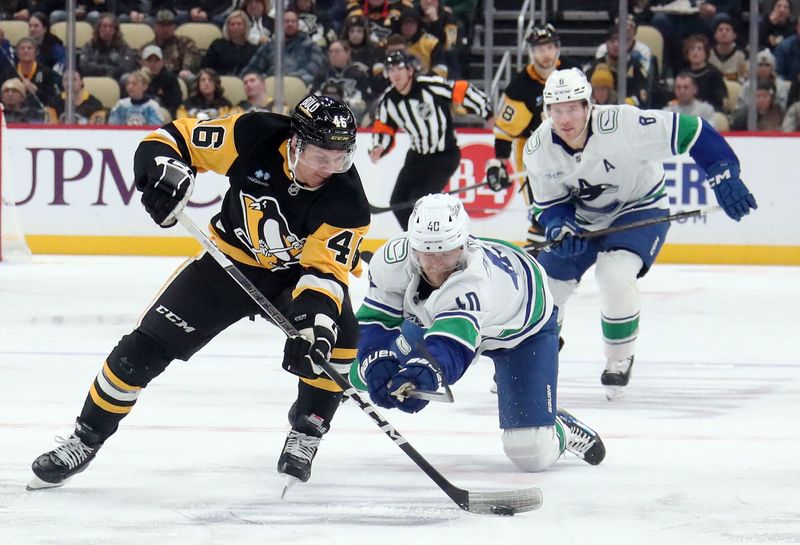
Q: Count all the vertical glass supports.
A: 5